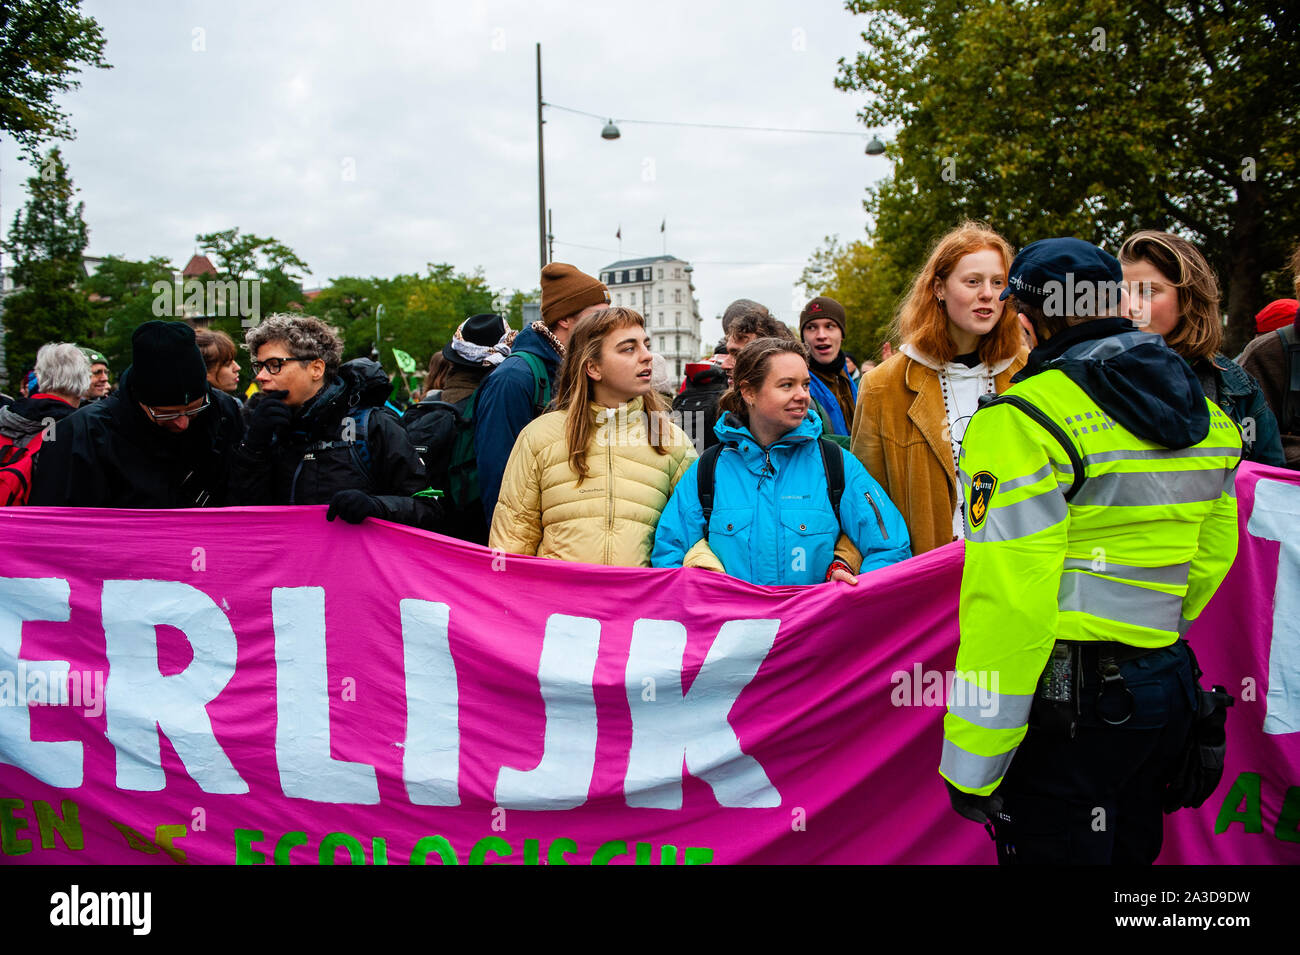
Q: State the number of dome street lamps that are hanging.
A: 2